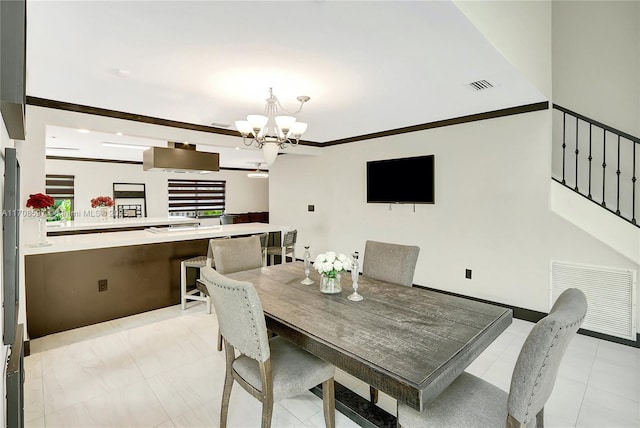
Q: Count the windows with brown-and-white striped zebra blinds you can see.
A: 2